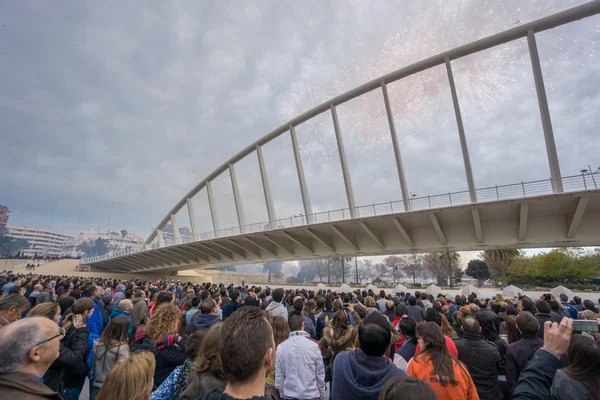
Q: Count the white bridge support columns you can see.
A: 11